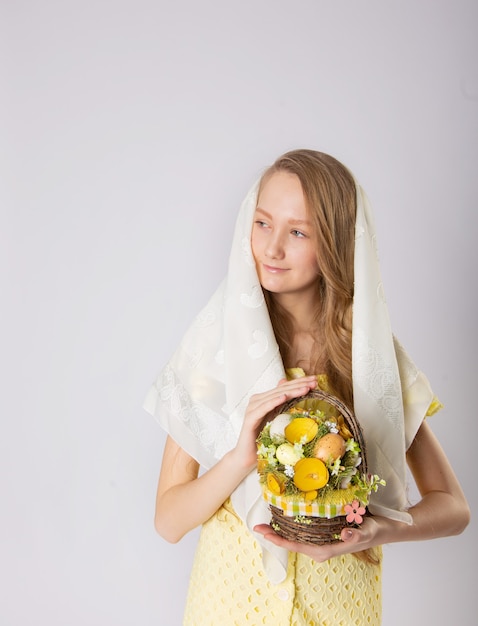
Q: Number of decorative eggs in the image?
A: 3